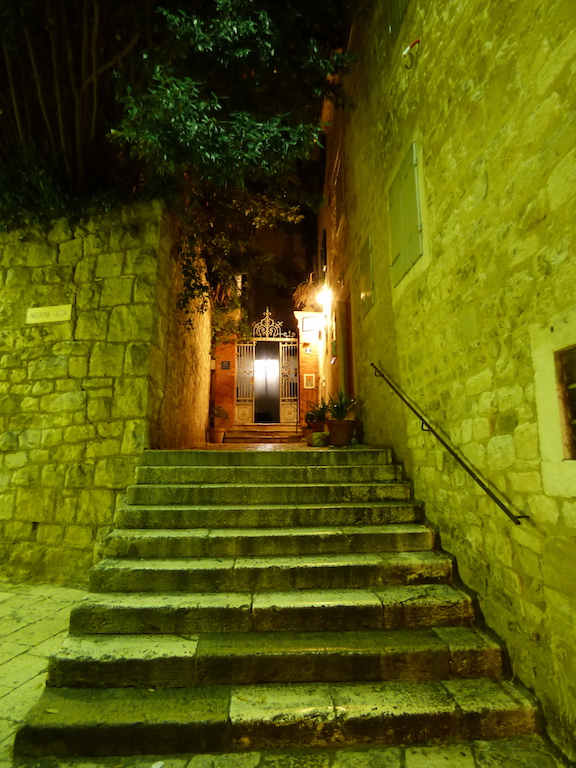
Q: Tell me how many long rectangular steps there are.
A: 9